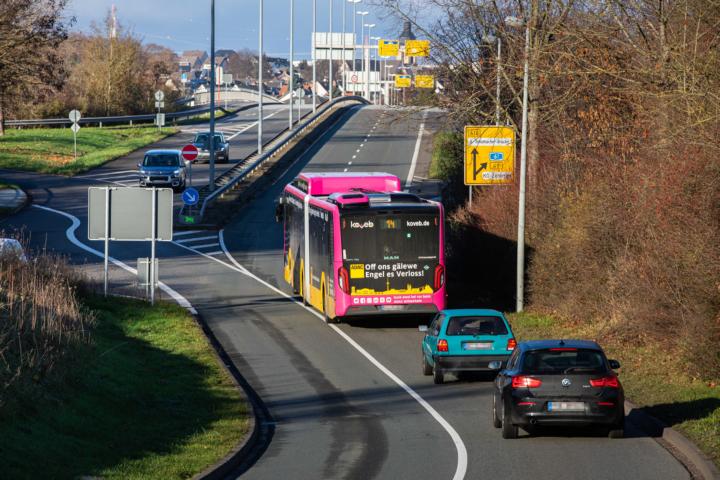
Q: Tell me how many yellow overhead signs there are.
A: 4